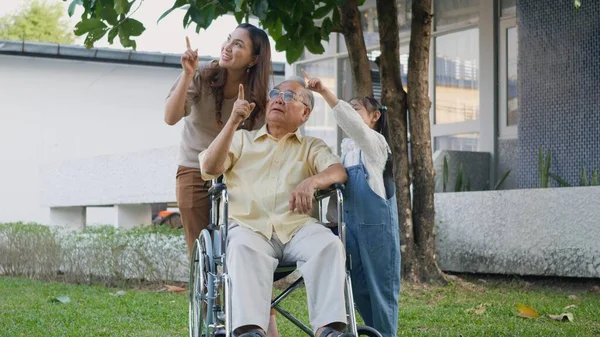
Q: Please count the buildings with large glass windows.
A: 1